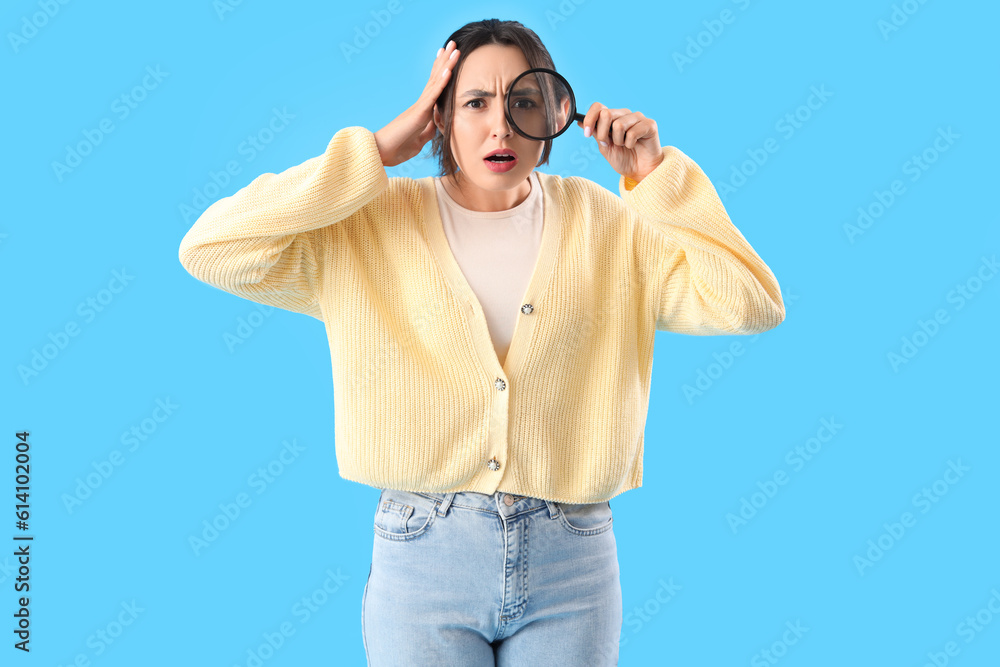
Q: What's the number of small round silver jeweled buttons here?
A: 3